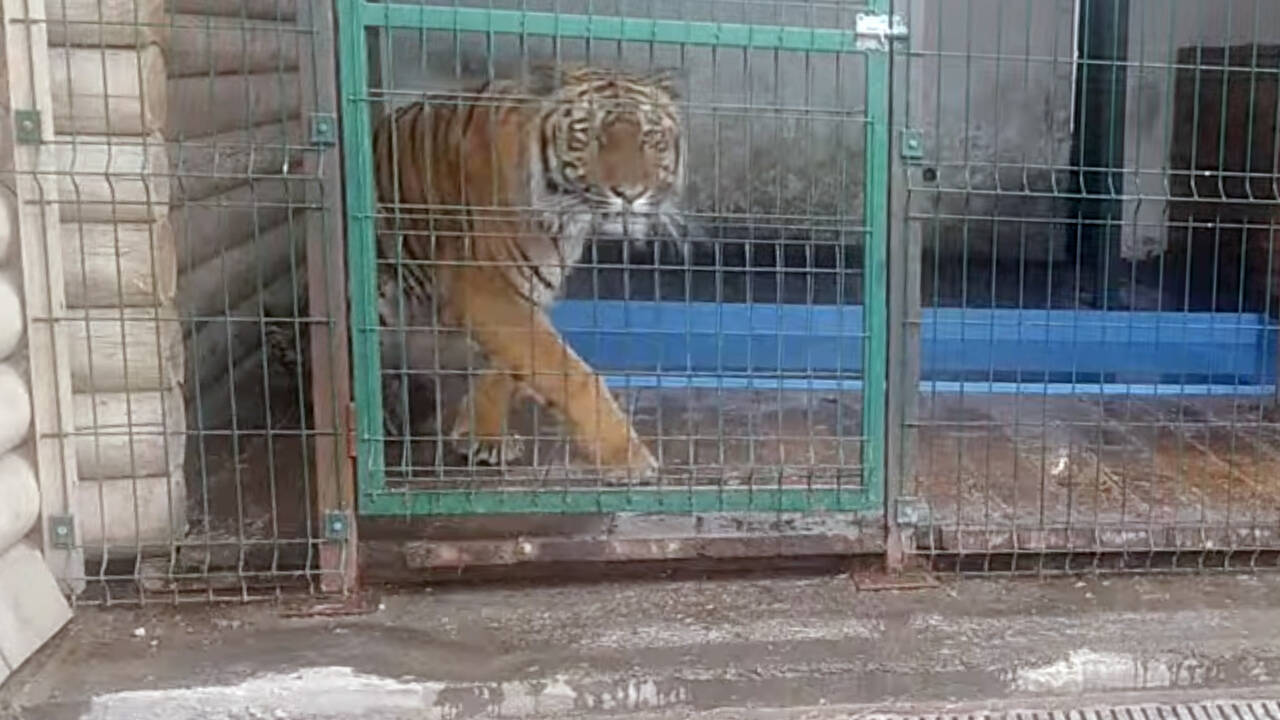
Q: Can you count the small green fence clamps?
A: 6